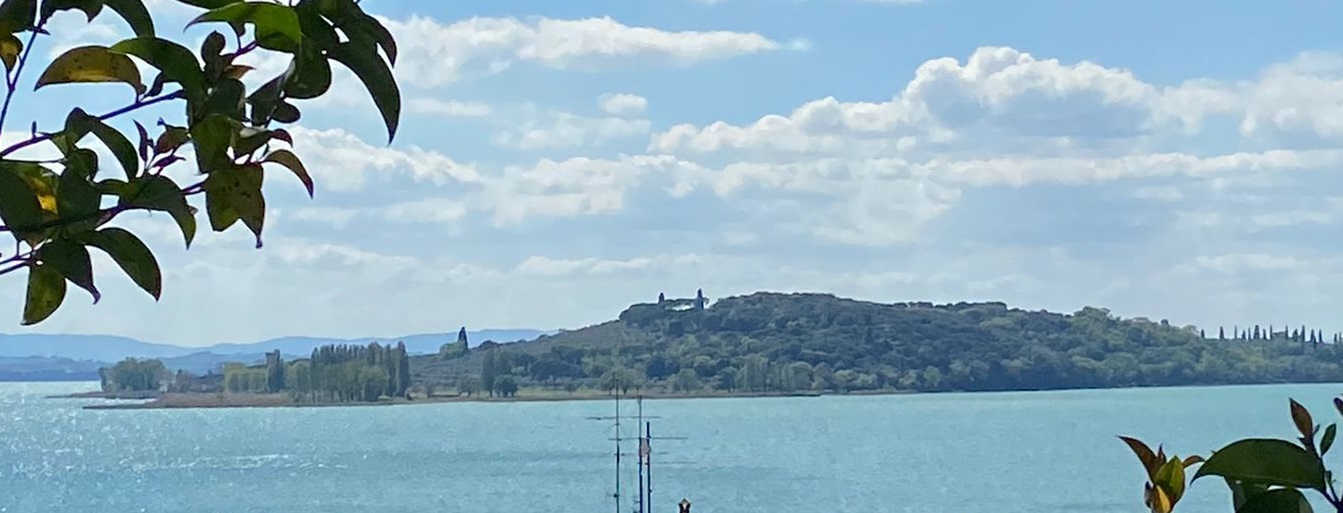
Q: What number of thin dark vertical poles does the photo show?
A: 3